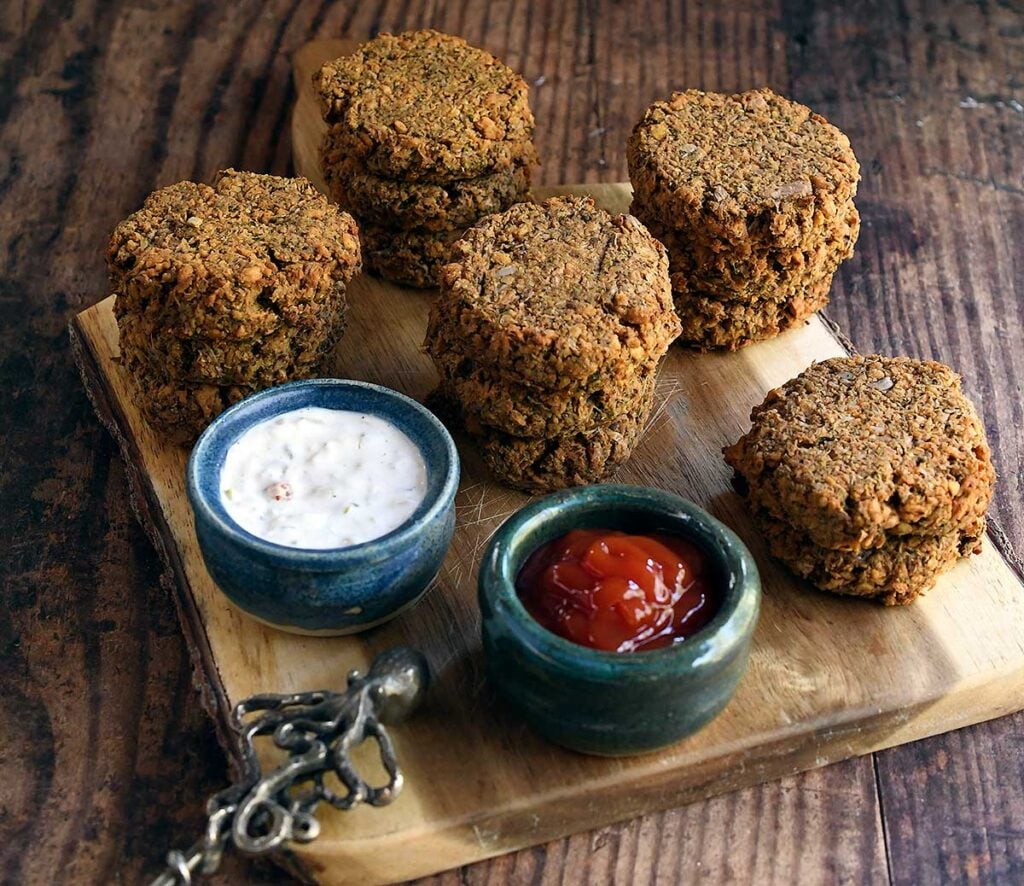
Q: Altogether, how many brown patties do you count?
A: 14